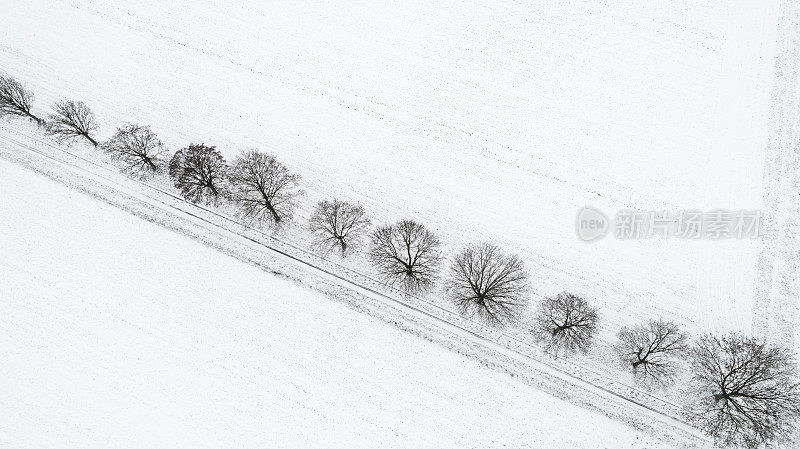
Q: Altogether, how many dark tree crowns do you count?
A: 11